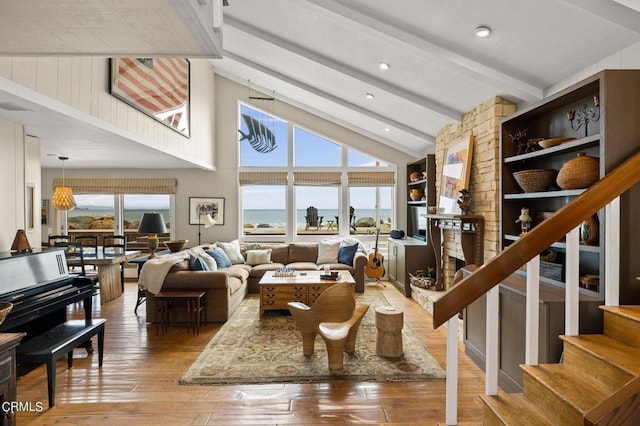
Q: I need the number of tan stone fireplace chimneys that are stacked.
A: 1